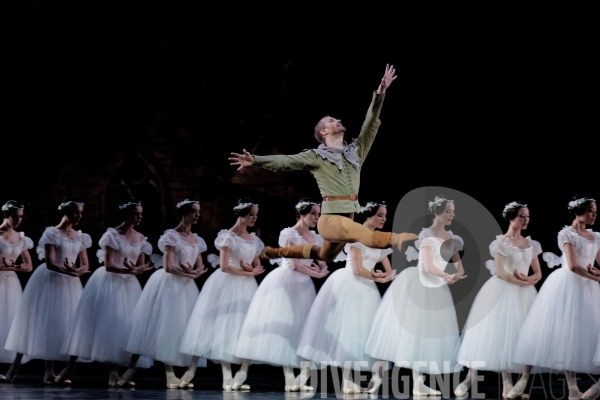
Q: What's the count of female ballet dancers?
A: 10